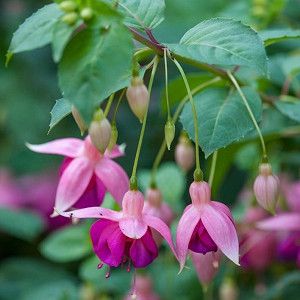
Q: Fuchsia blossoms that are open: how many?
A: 3